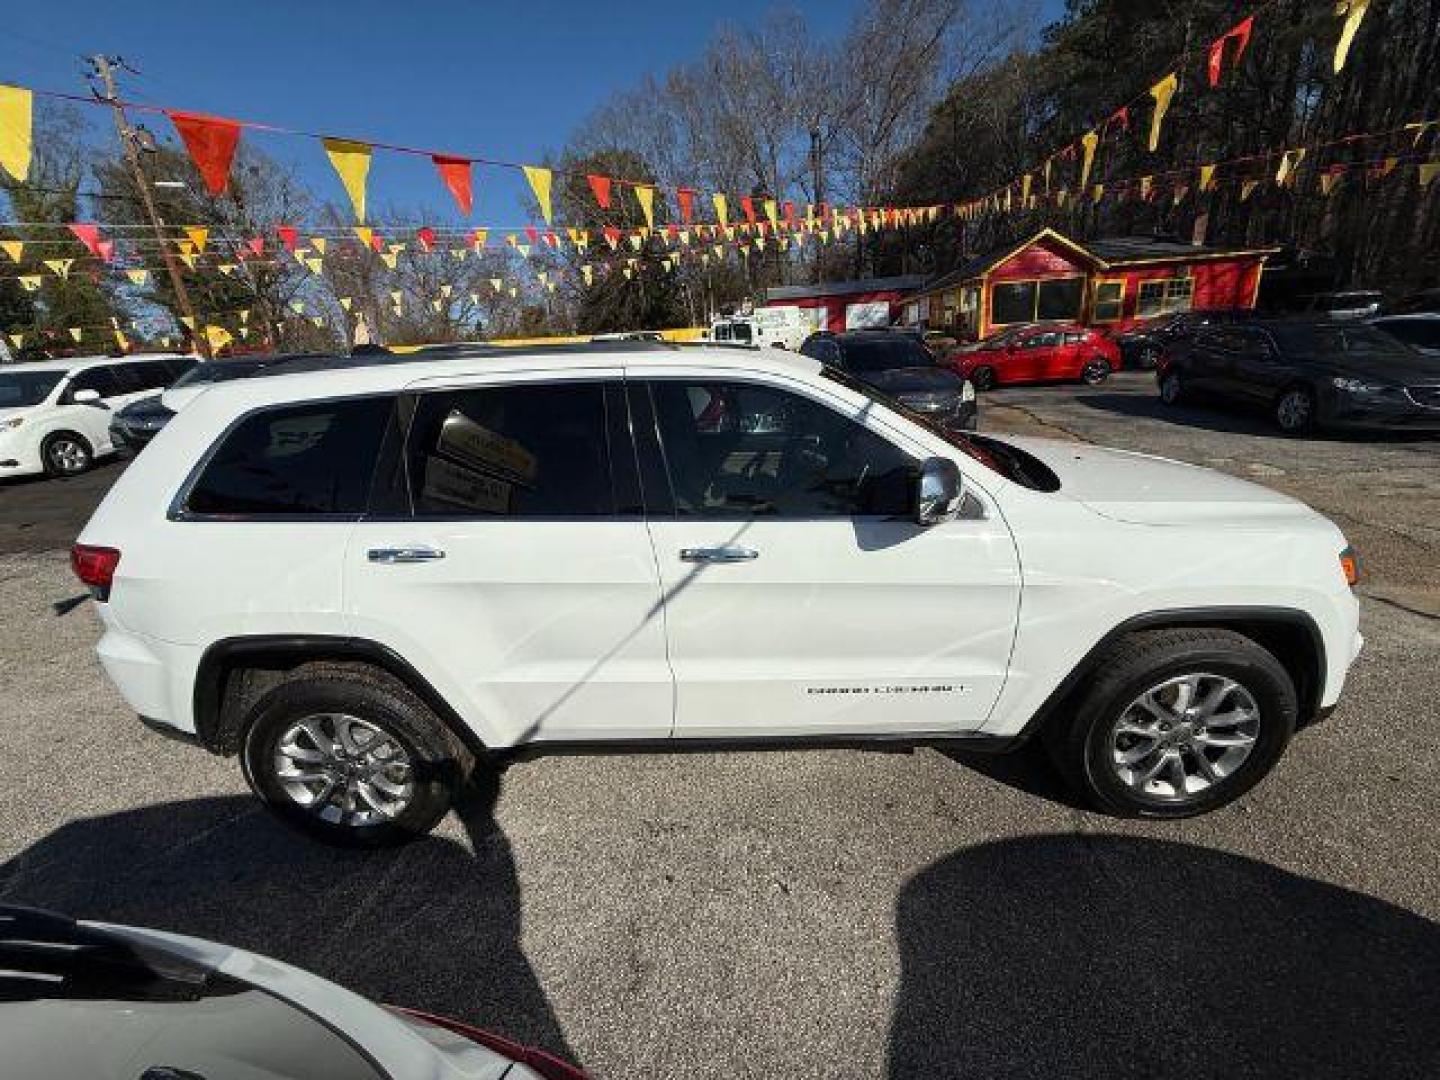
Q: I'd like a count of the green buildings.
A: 0